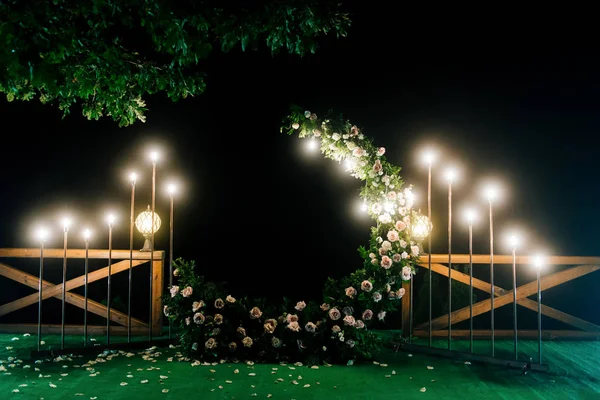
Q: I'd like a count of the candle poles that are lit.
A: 13